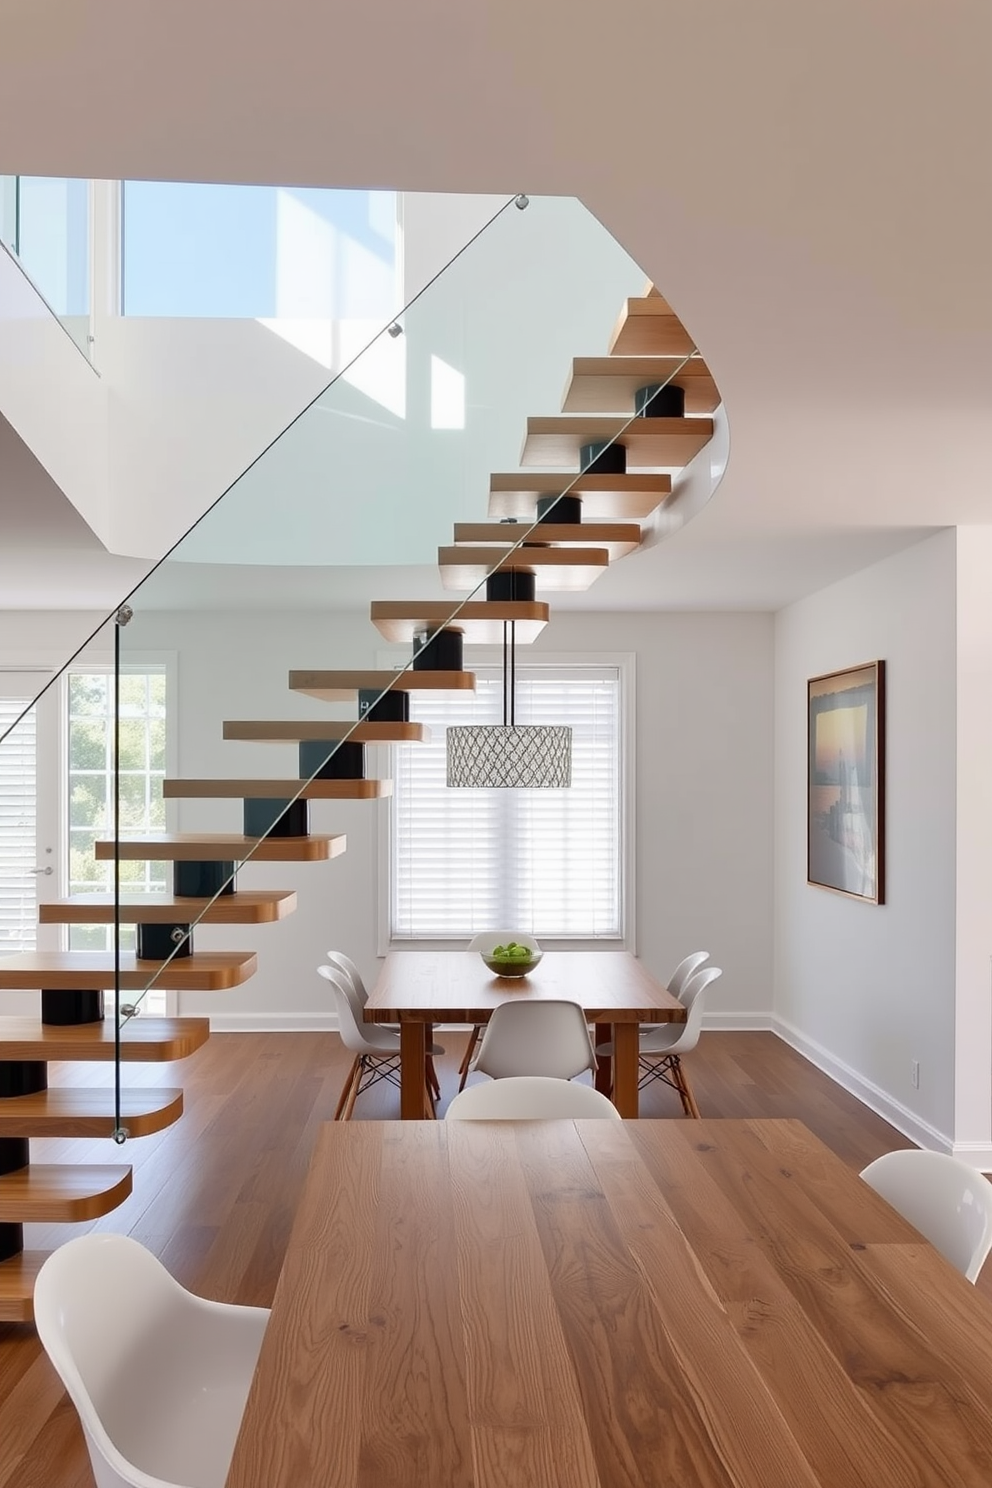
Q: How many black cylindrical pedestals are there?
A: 14